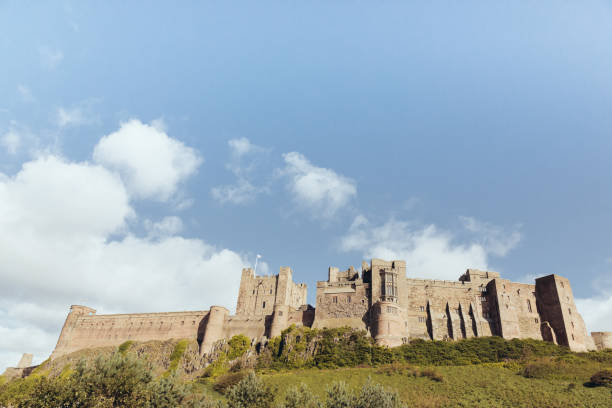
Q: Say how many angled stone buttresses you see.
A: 4